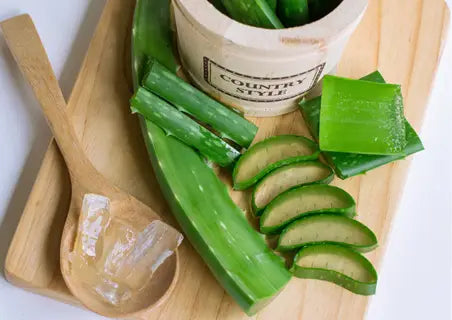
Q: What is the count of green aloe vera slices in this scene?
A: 5